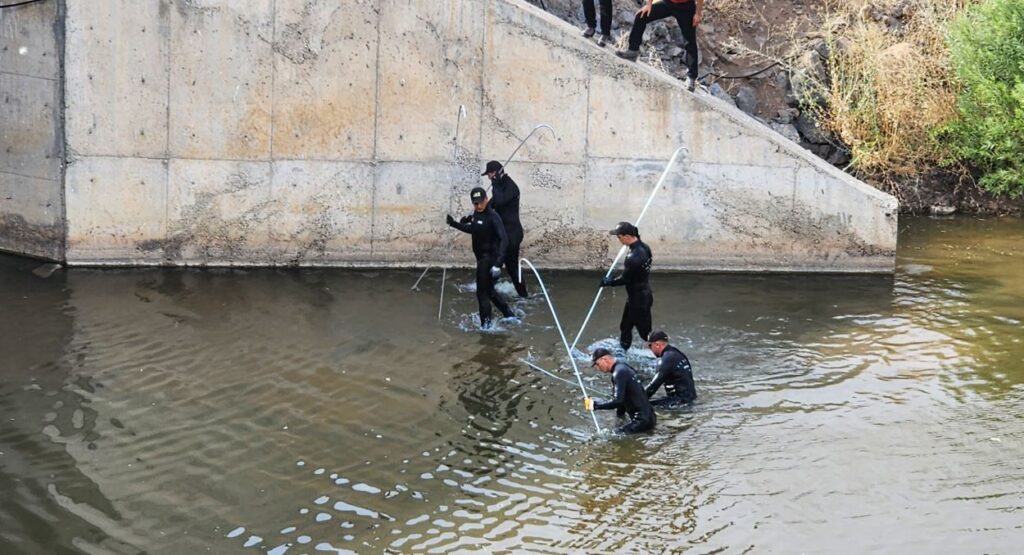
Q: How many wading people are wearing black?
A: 5